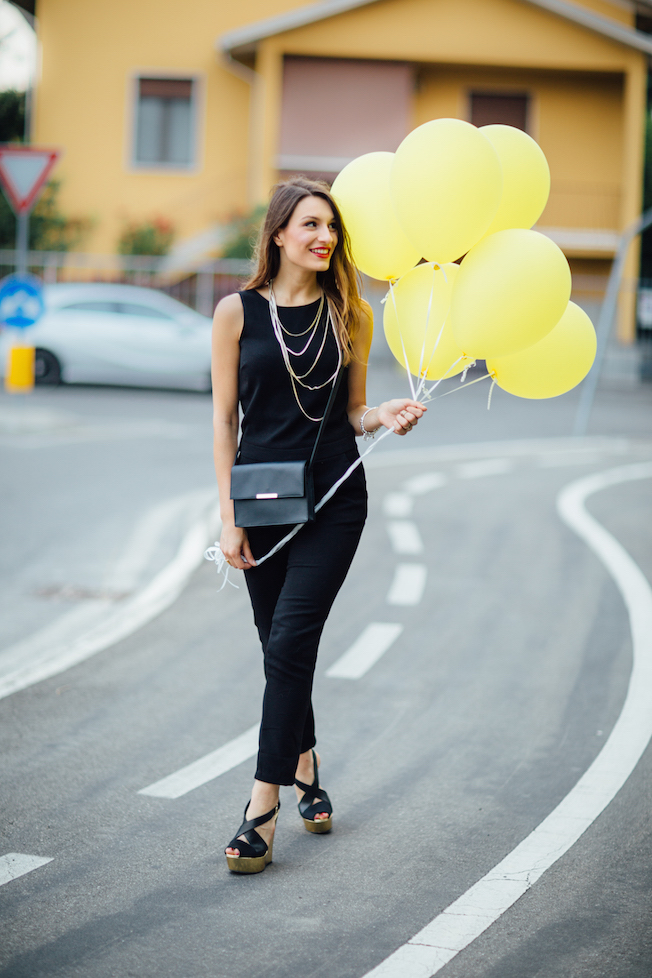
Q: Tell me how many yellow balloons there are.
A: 6